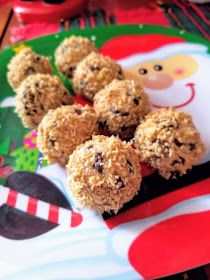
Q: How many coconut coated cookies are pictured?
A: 8